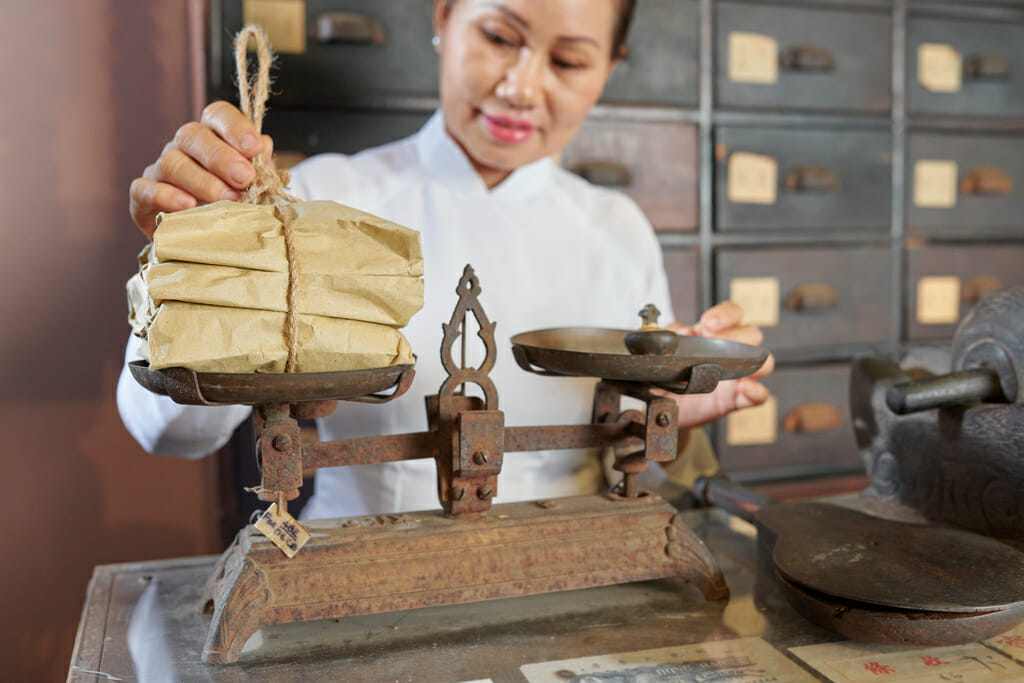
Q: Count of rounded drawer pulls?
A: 9